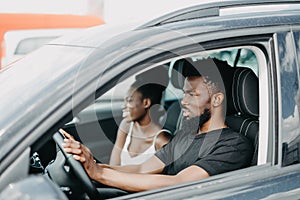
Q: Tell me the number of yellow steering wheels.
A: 0